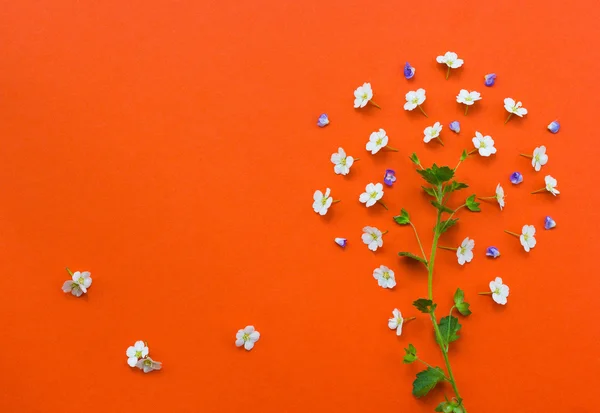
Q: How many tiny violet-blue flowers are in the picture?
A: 10